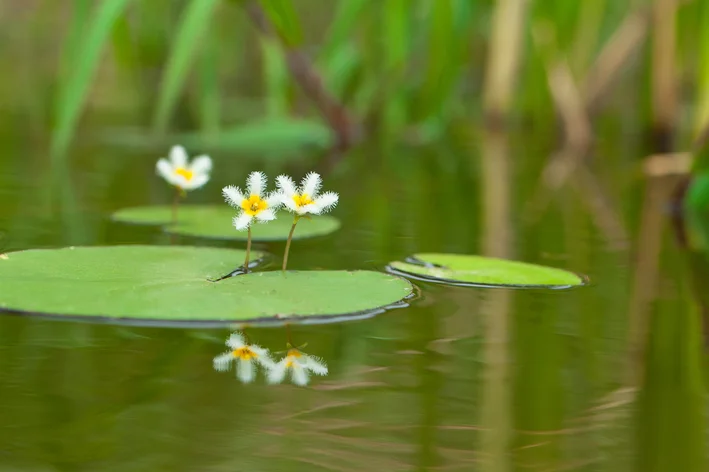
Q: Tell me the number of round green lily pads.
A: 3